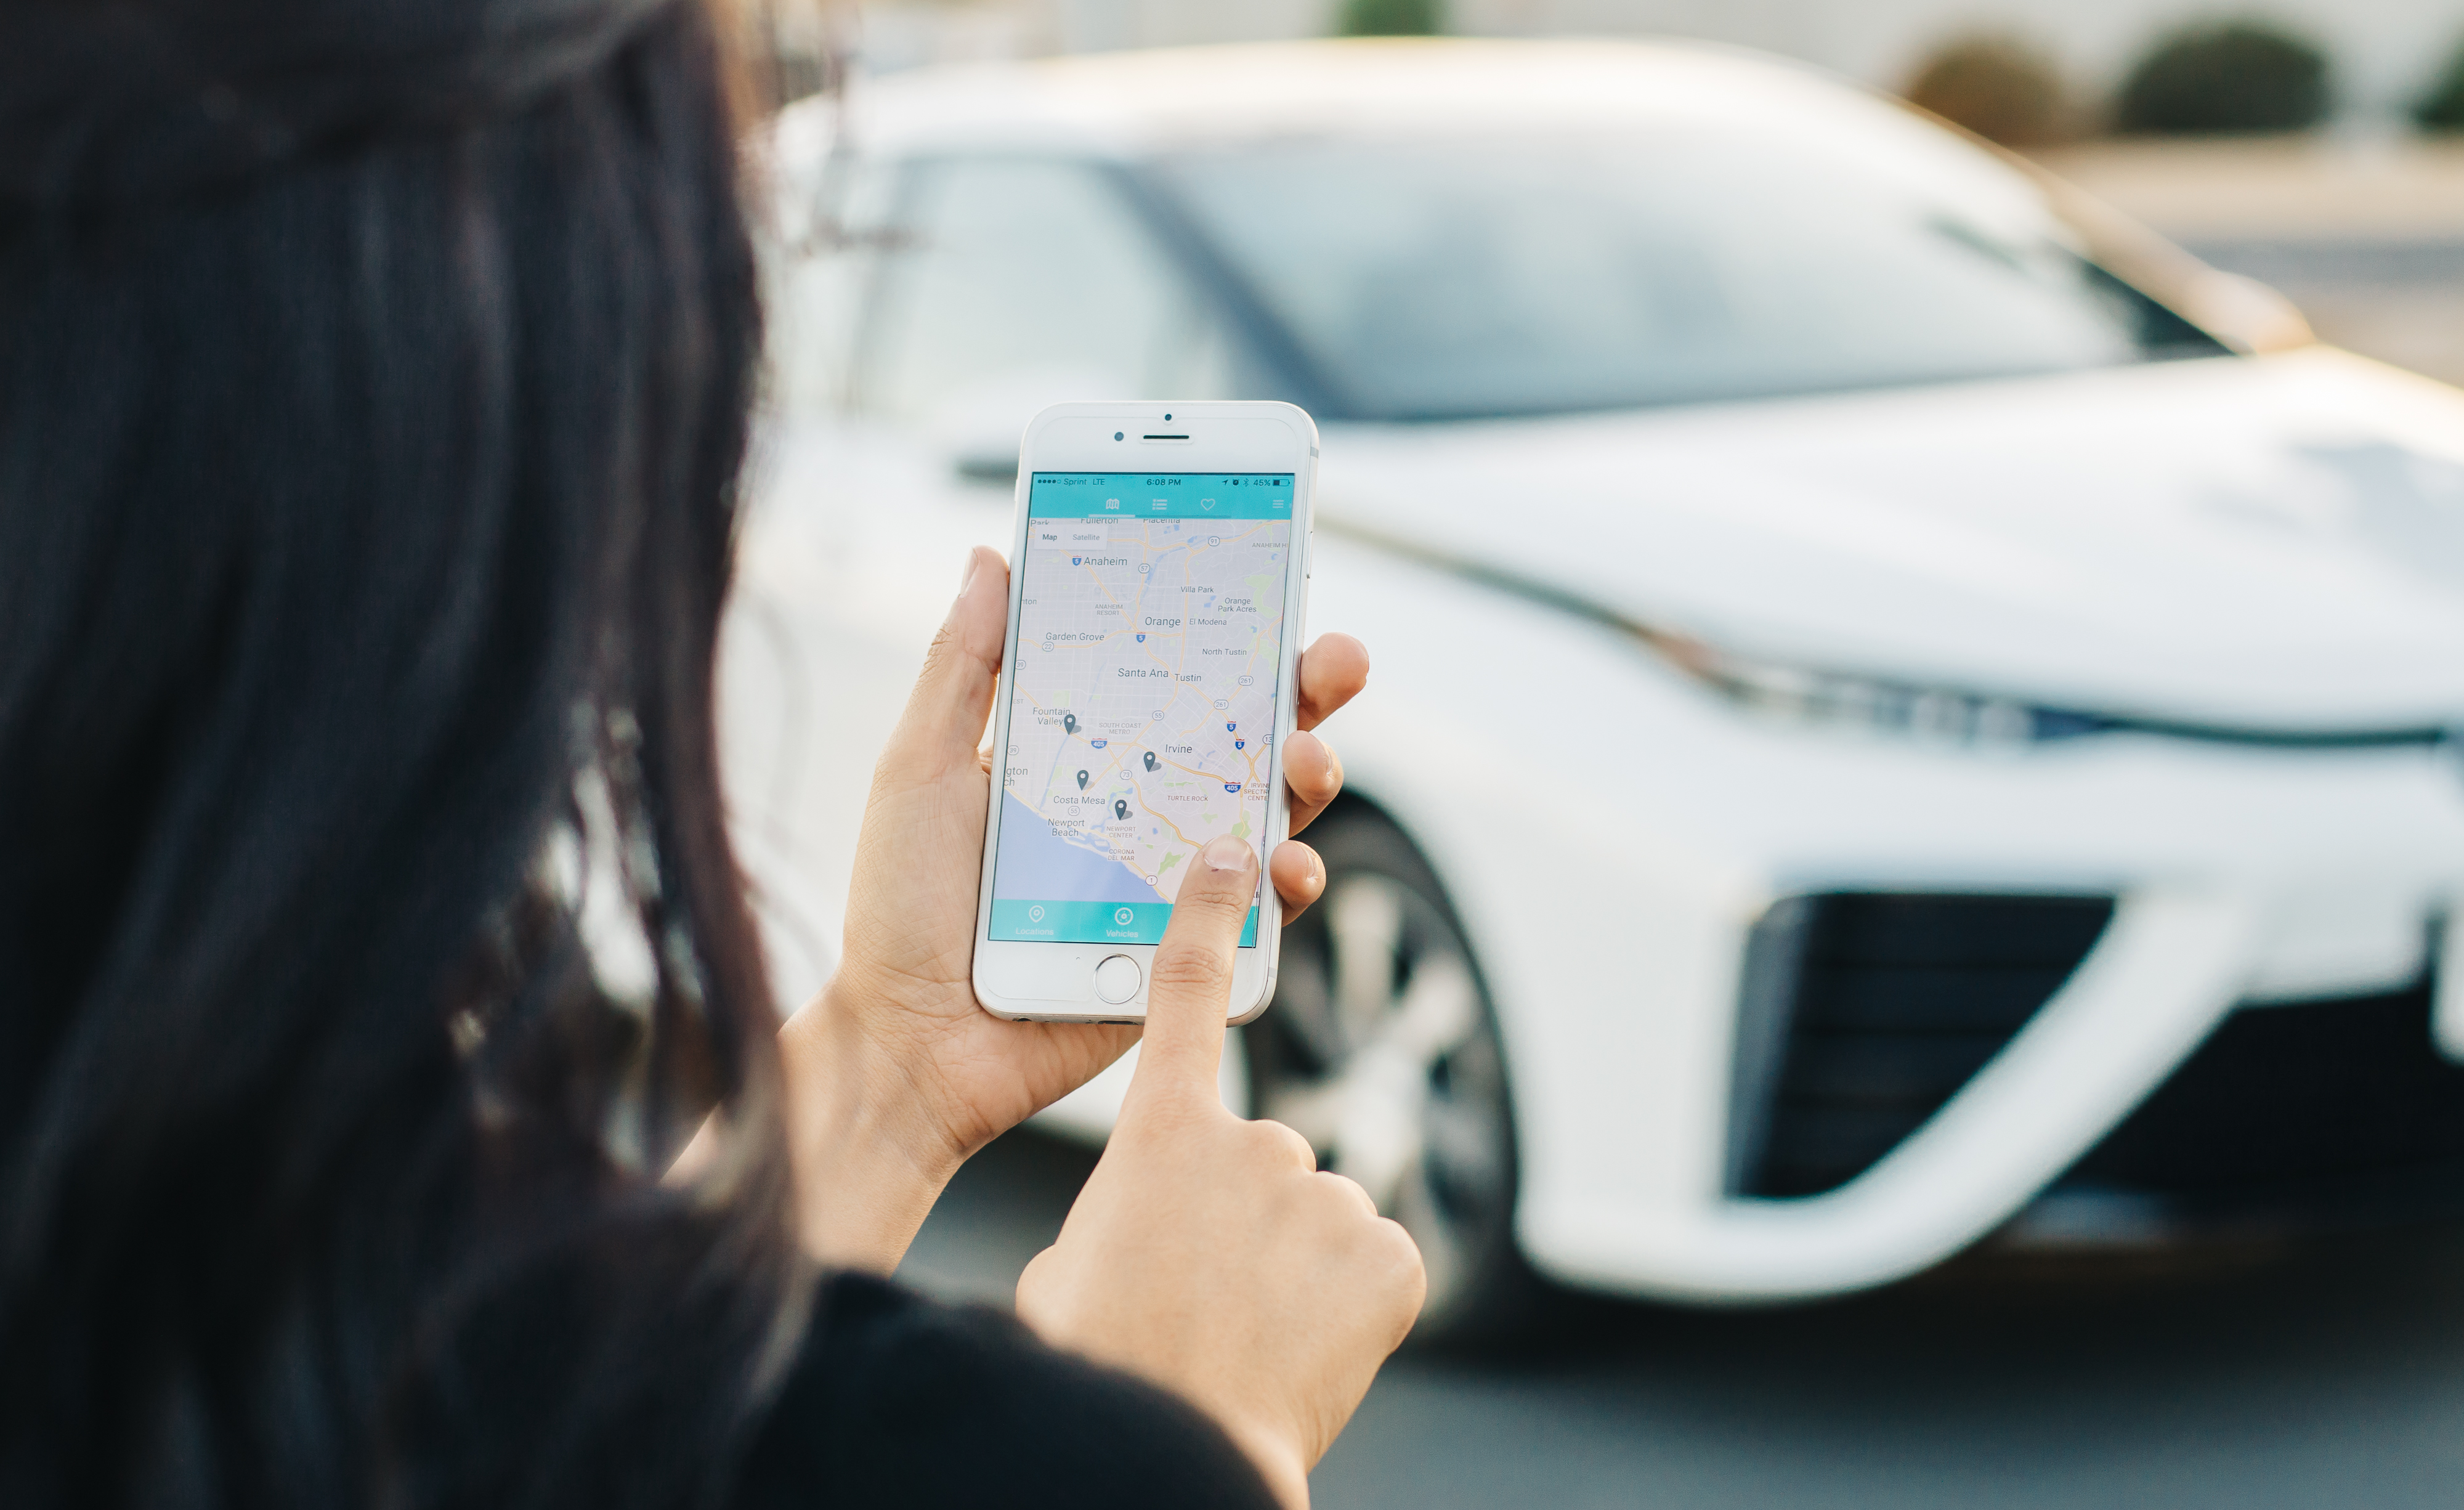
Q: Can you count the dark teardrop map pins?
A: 4